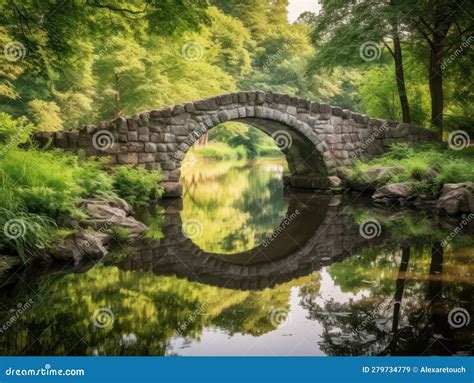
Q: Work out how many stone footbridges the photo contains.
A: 1